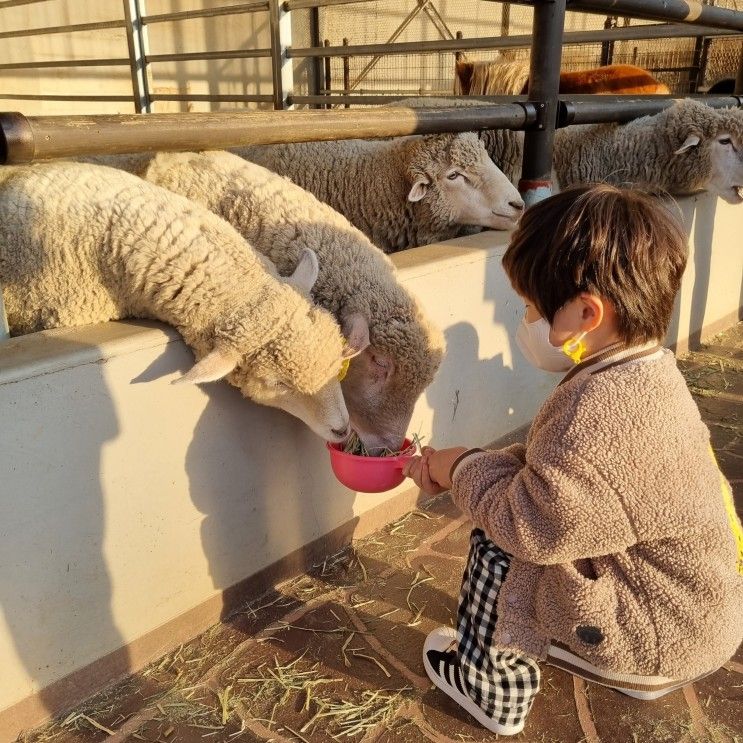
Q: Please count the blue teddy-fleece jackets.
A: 0